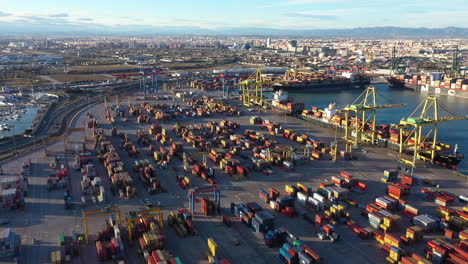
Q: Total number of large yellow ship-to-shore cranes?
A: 3